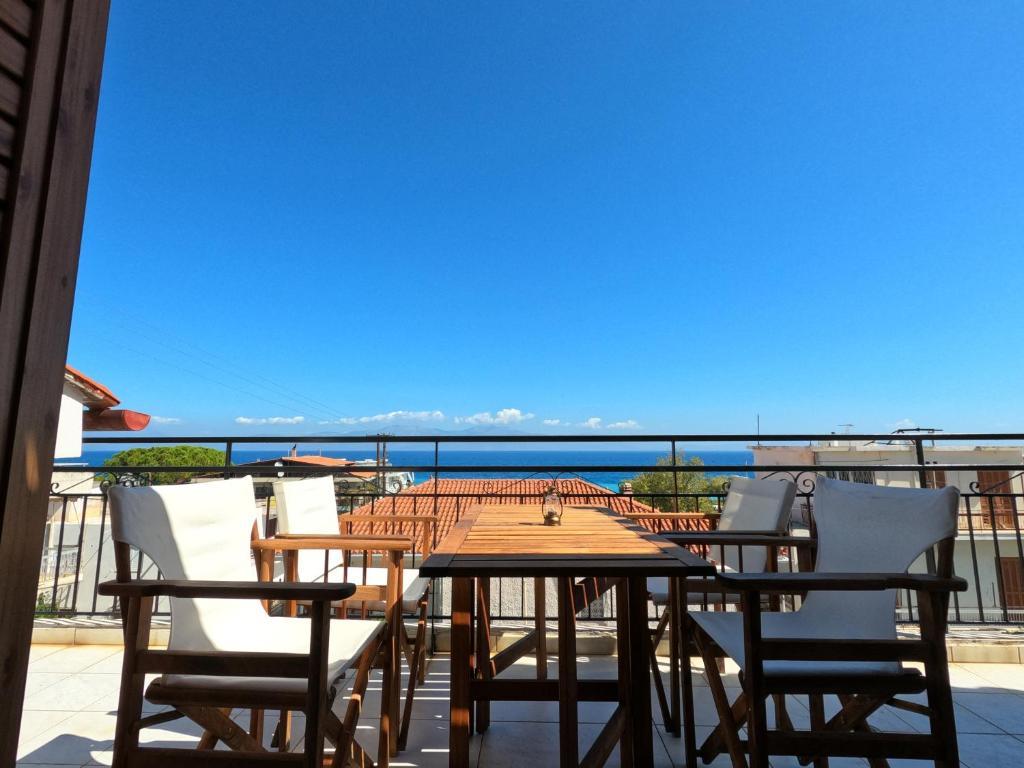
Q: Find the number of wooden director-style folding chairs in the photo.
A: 4